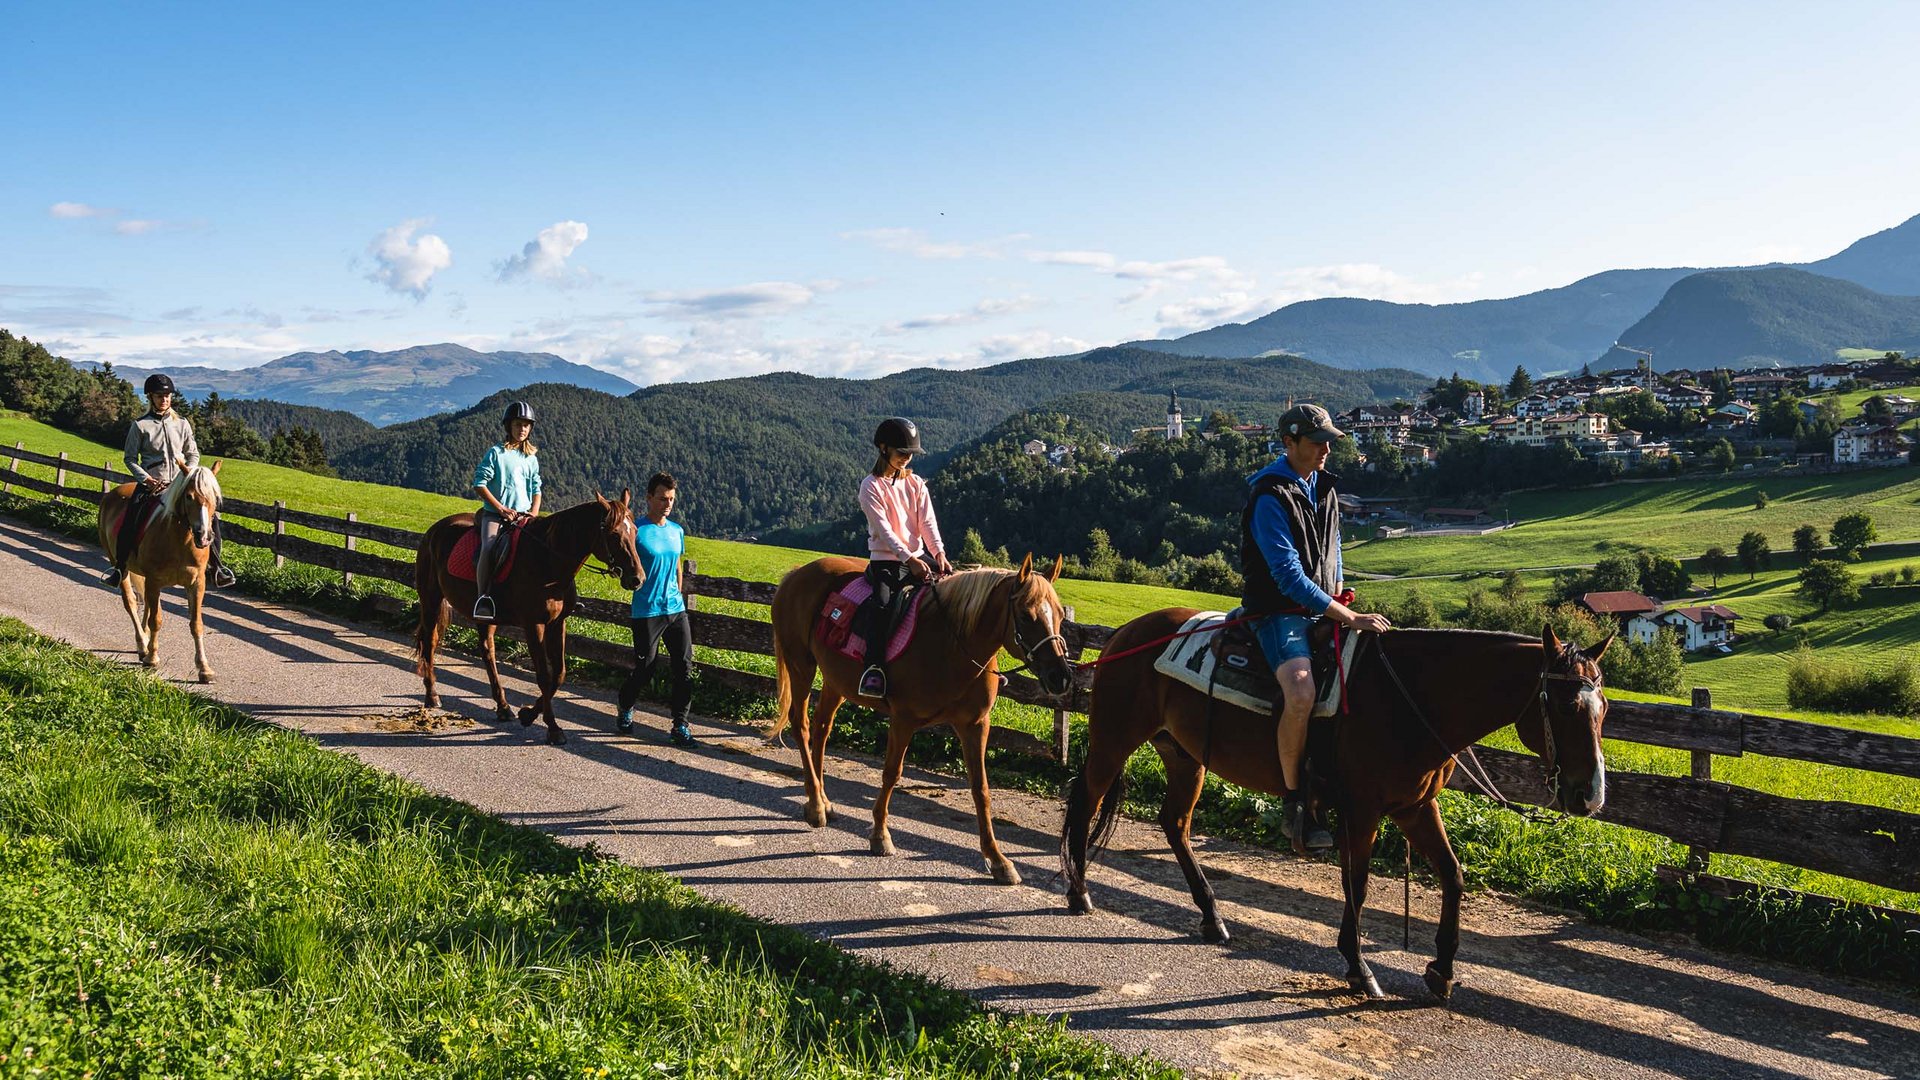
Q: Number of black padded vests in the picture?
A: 1